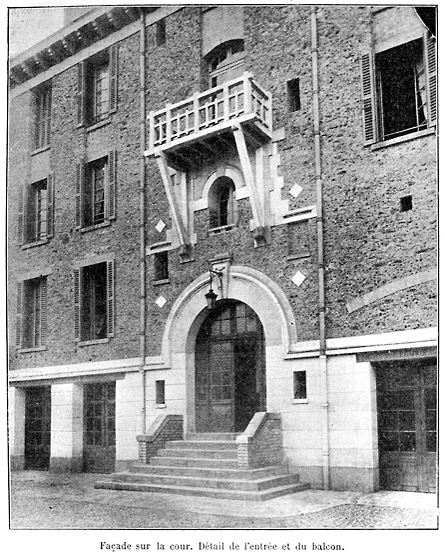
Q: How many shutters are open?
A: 12